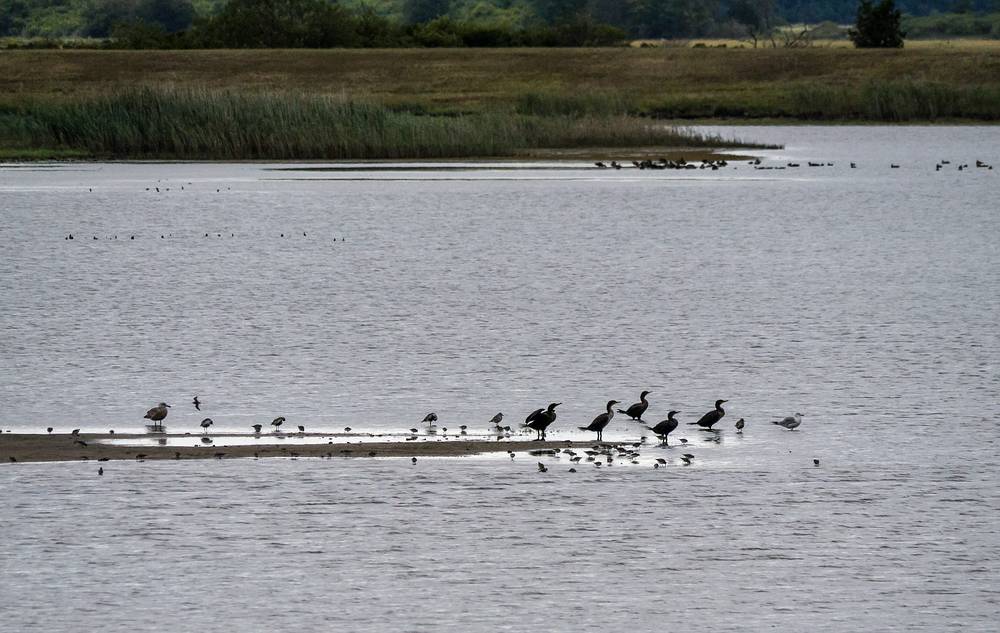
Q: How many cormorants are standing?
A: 5